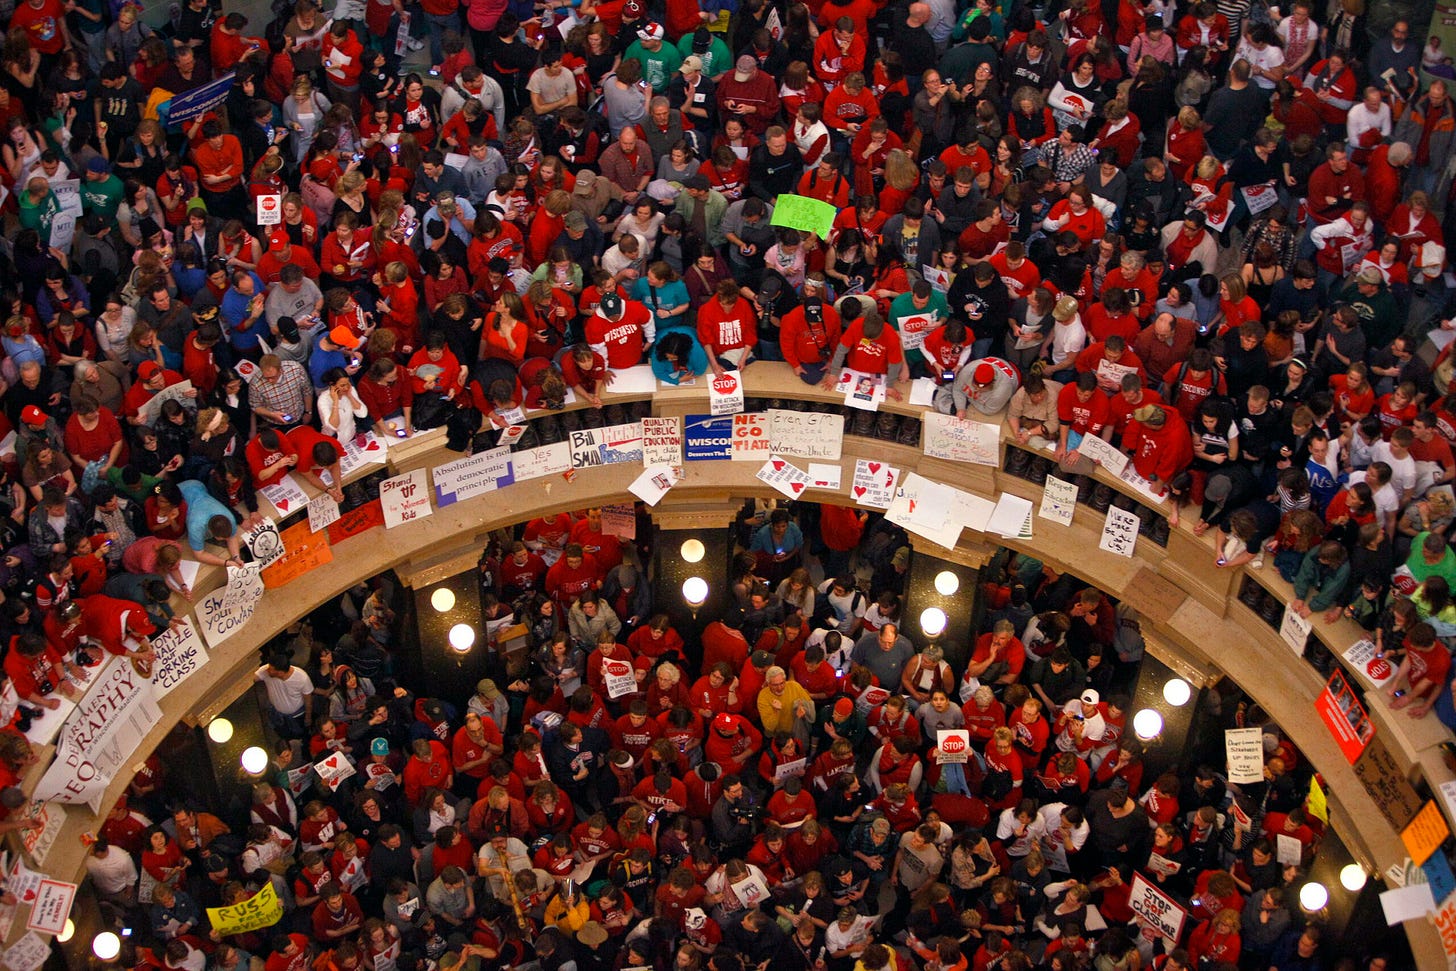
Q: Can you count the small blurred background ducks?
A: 0